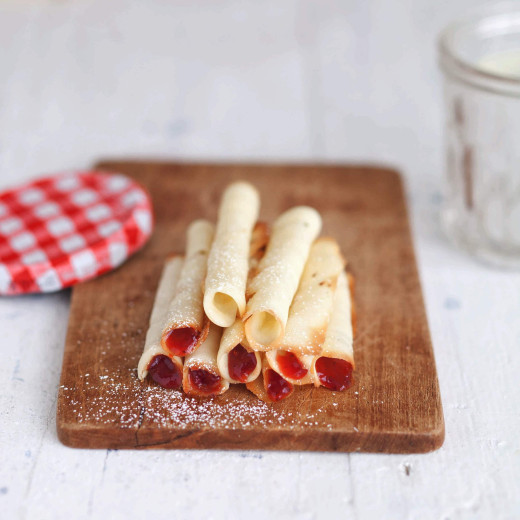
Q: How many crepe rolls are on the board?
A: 9